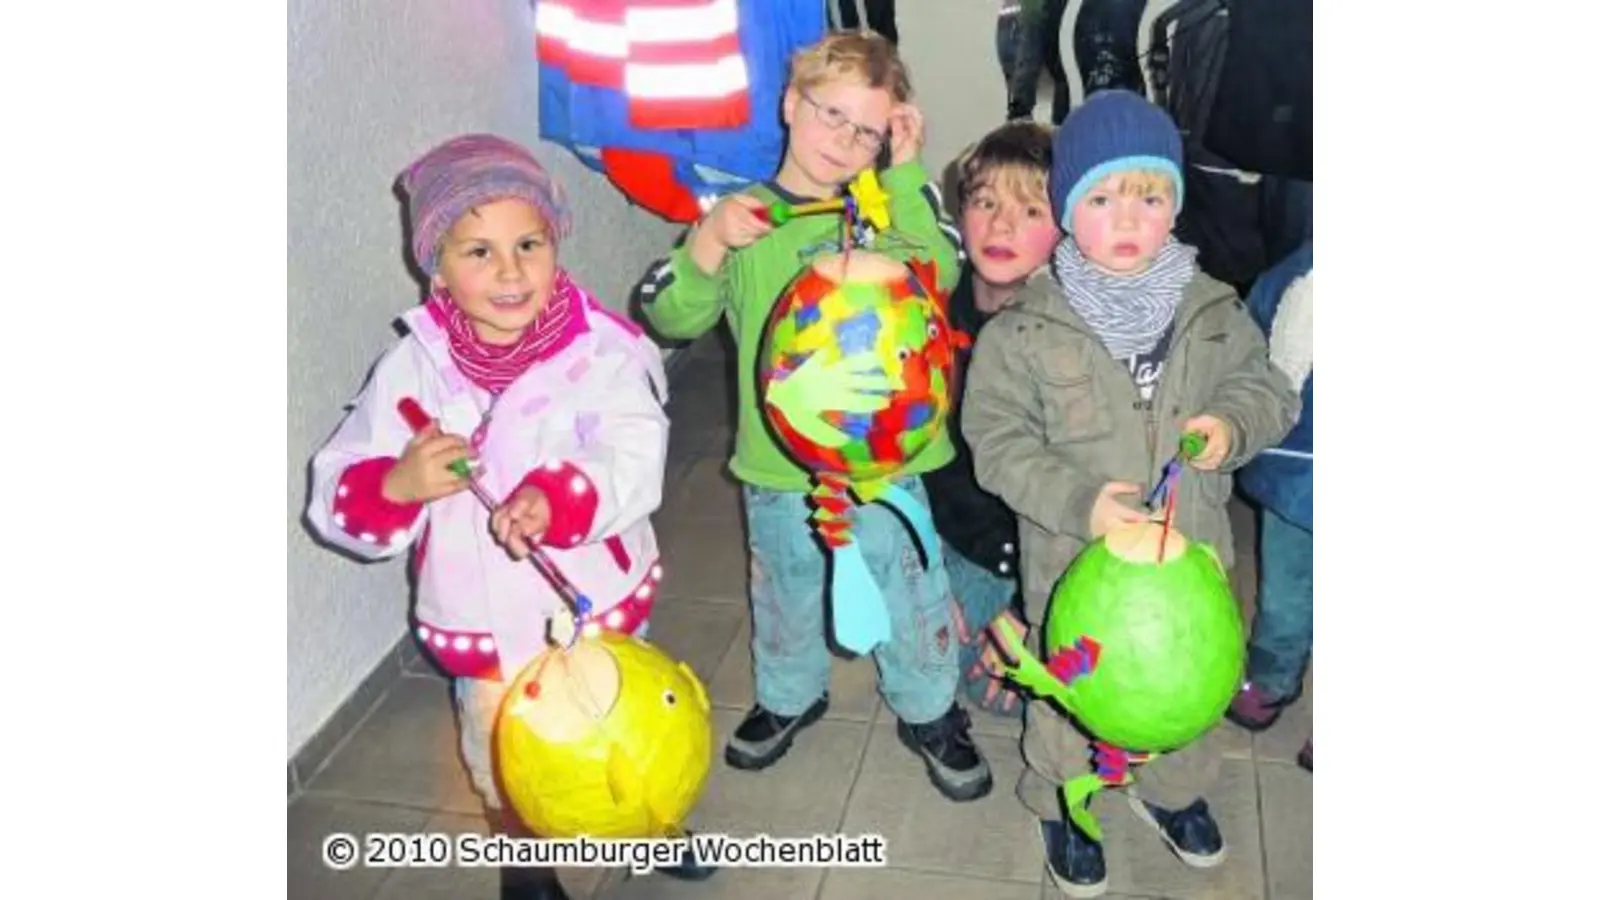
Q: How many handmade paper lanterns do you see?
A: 3